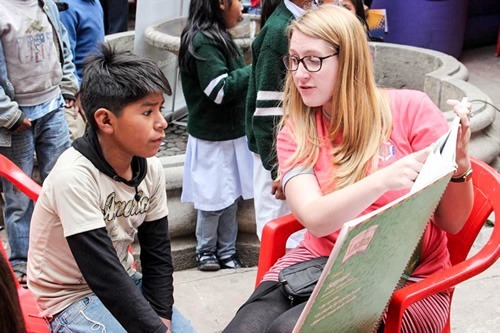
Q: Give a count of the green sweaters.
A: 2